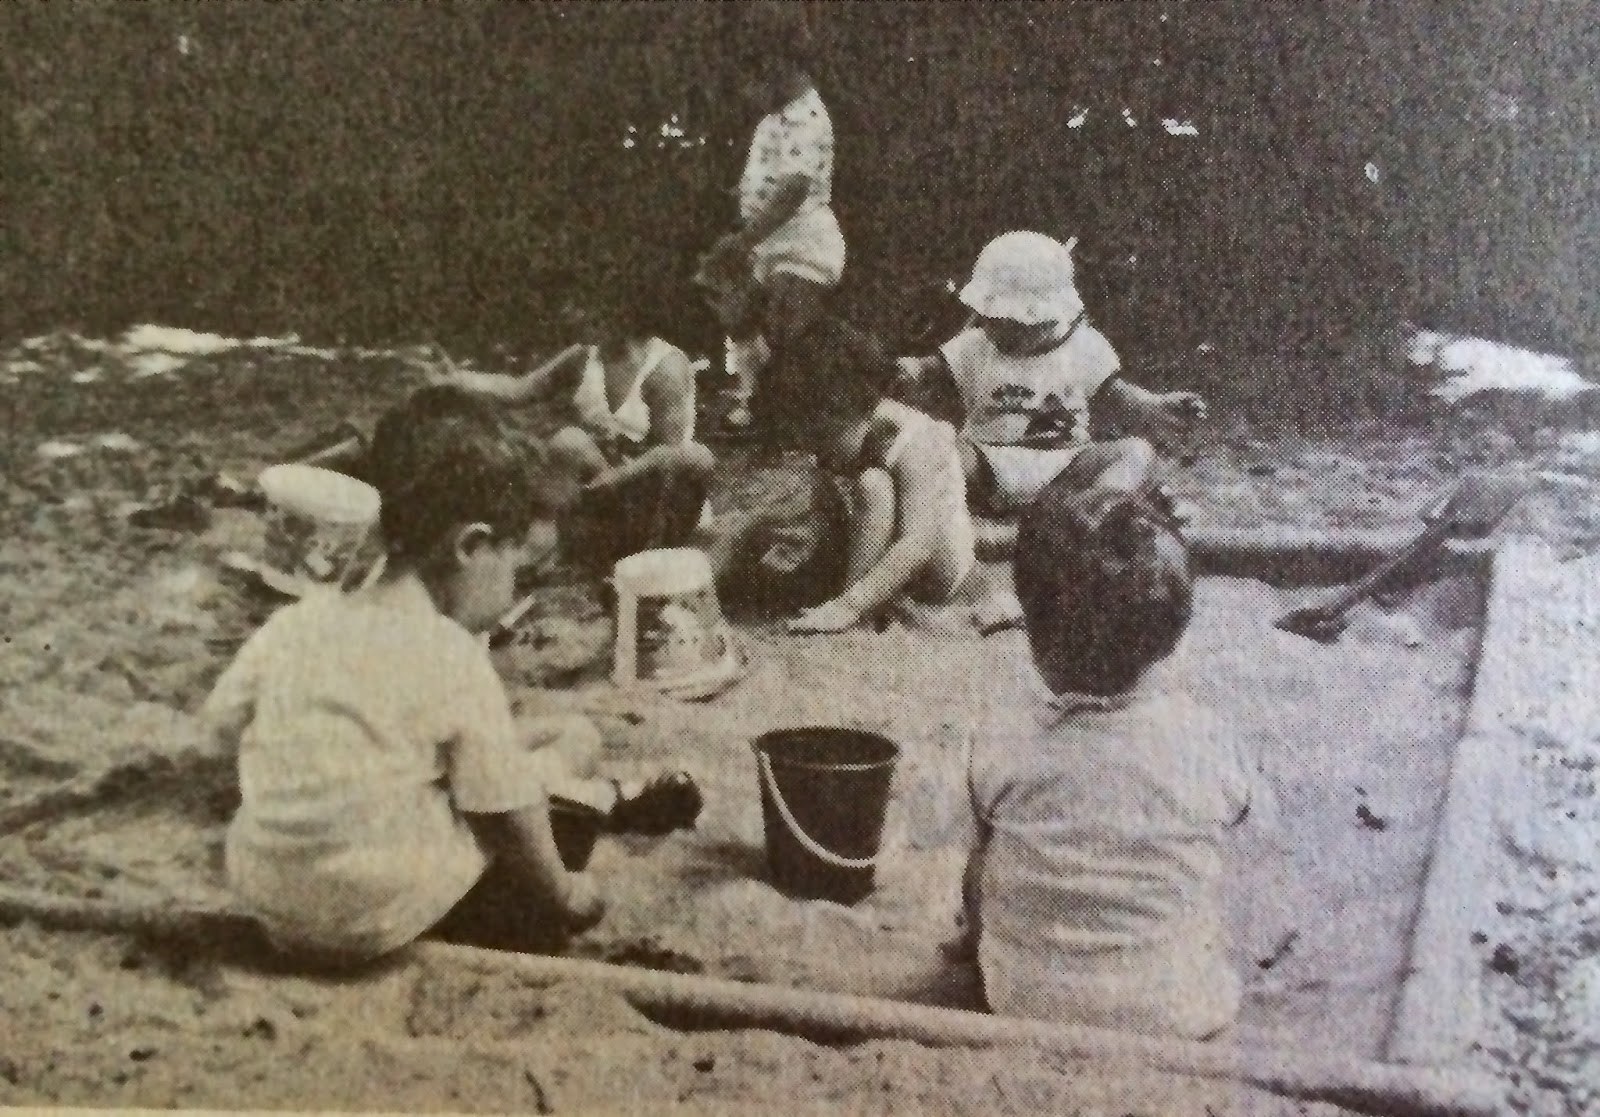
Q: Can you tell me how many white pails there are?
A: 2